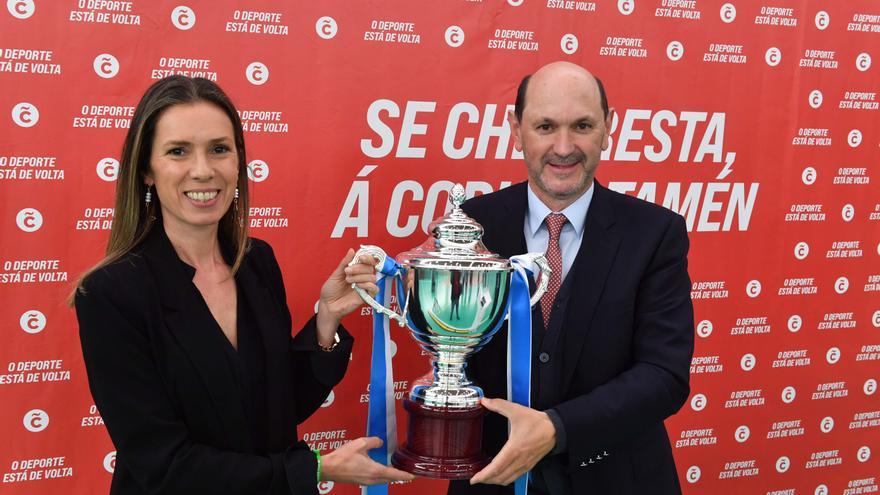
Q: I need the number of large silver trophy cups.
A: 1